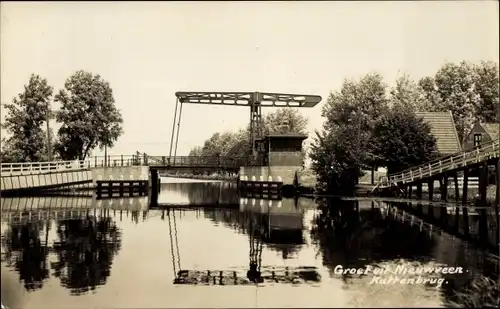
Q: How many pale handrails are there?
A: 2